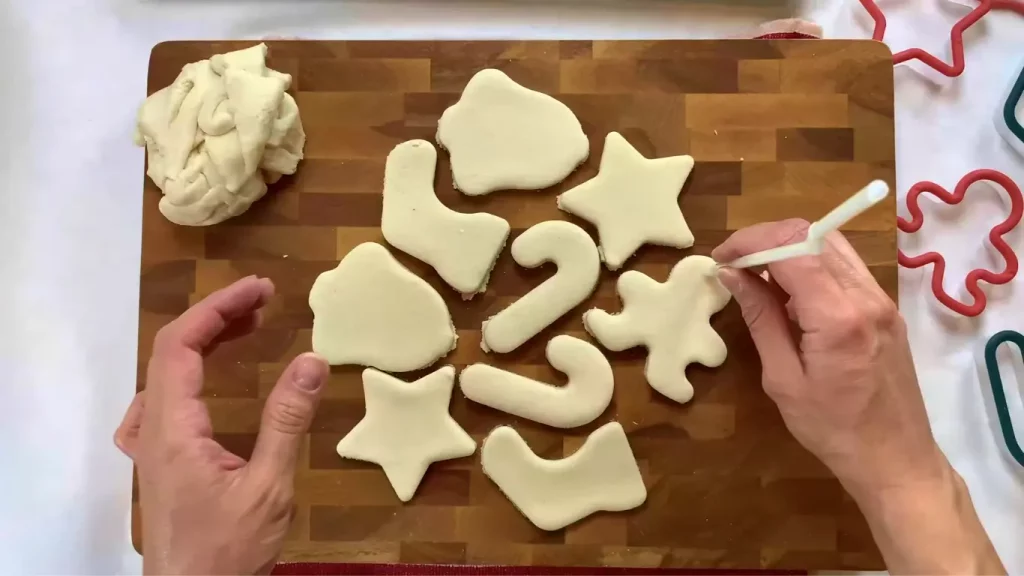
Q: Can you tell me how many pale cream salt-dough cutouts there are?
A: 9